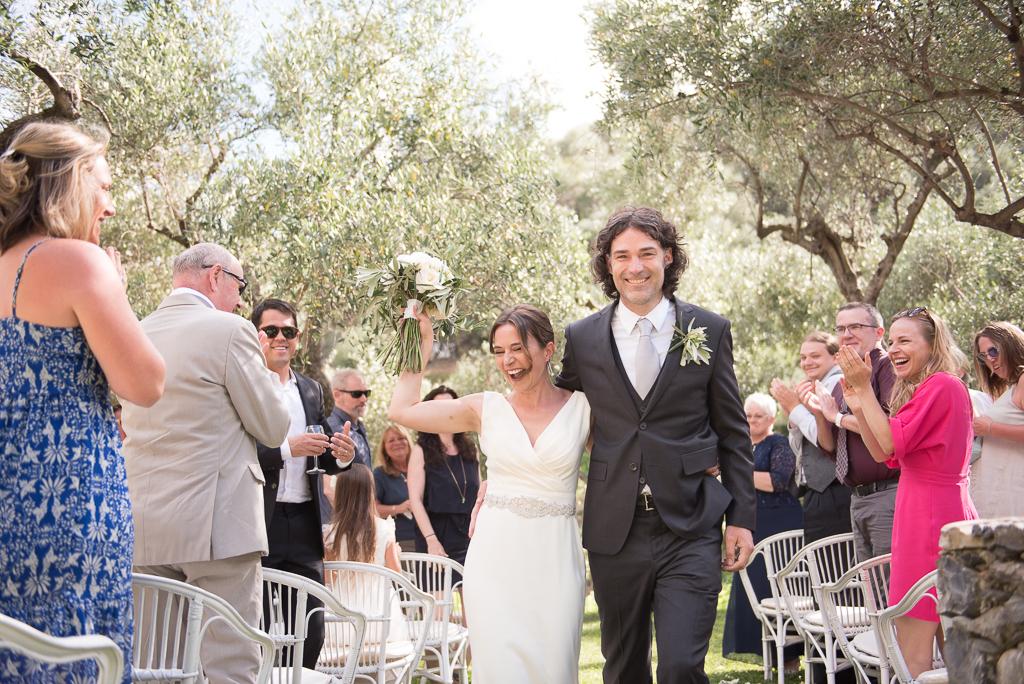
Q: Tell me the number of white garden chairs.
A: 9